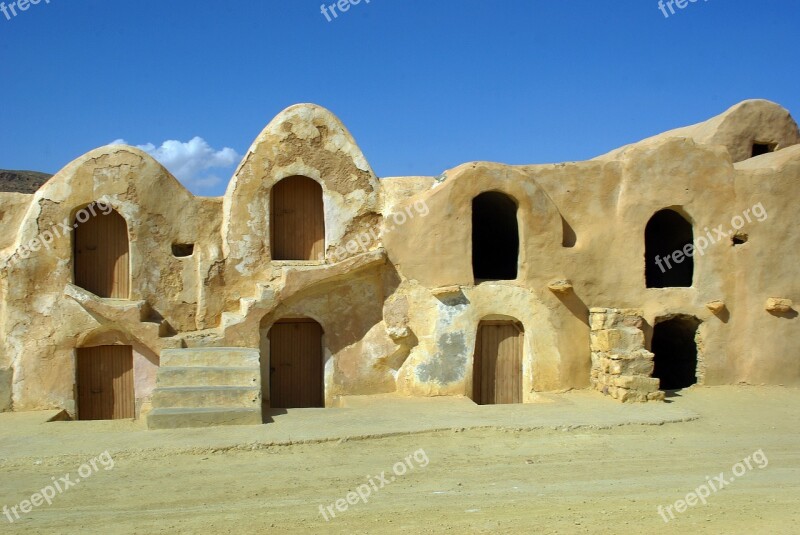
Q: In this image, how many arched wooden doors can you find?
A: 5